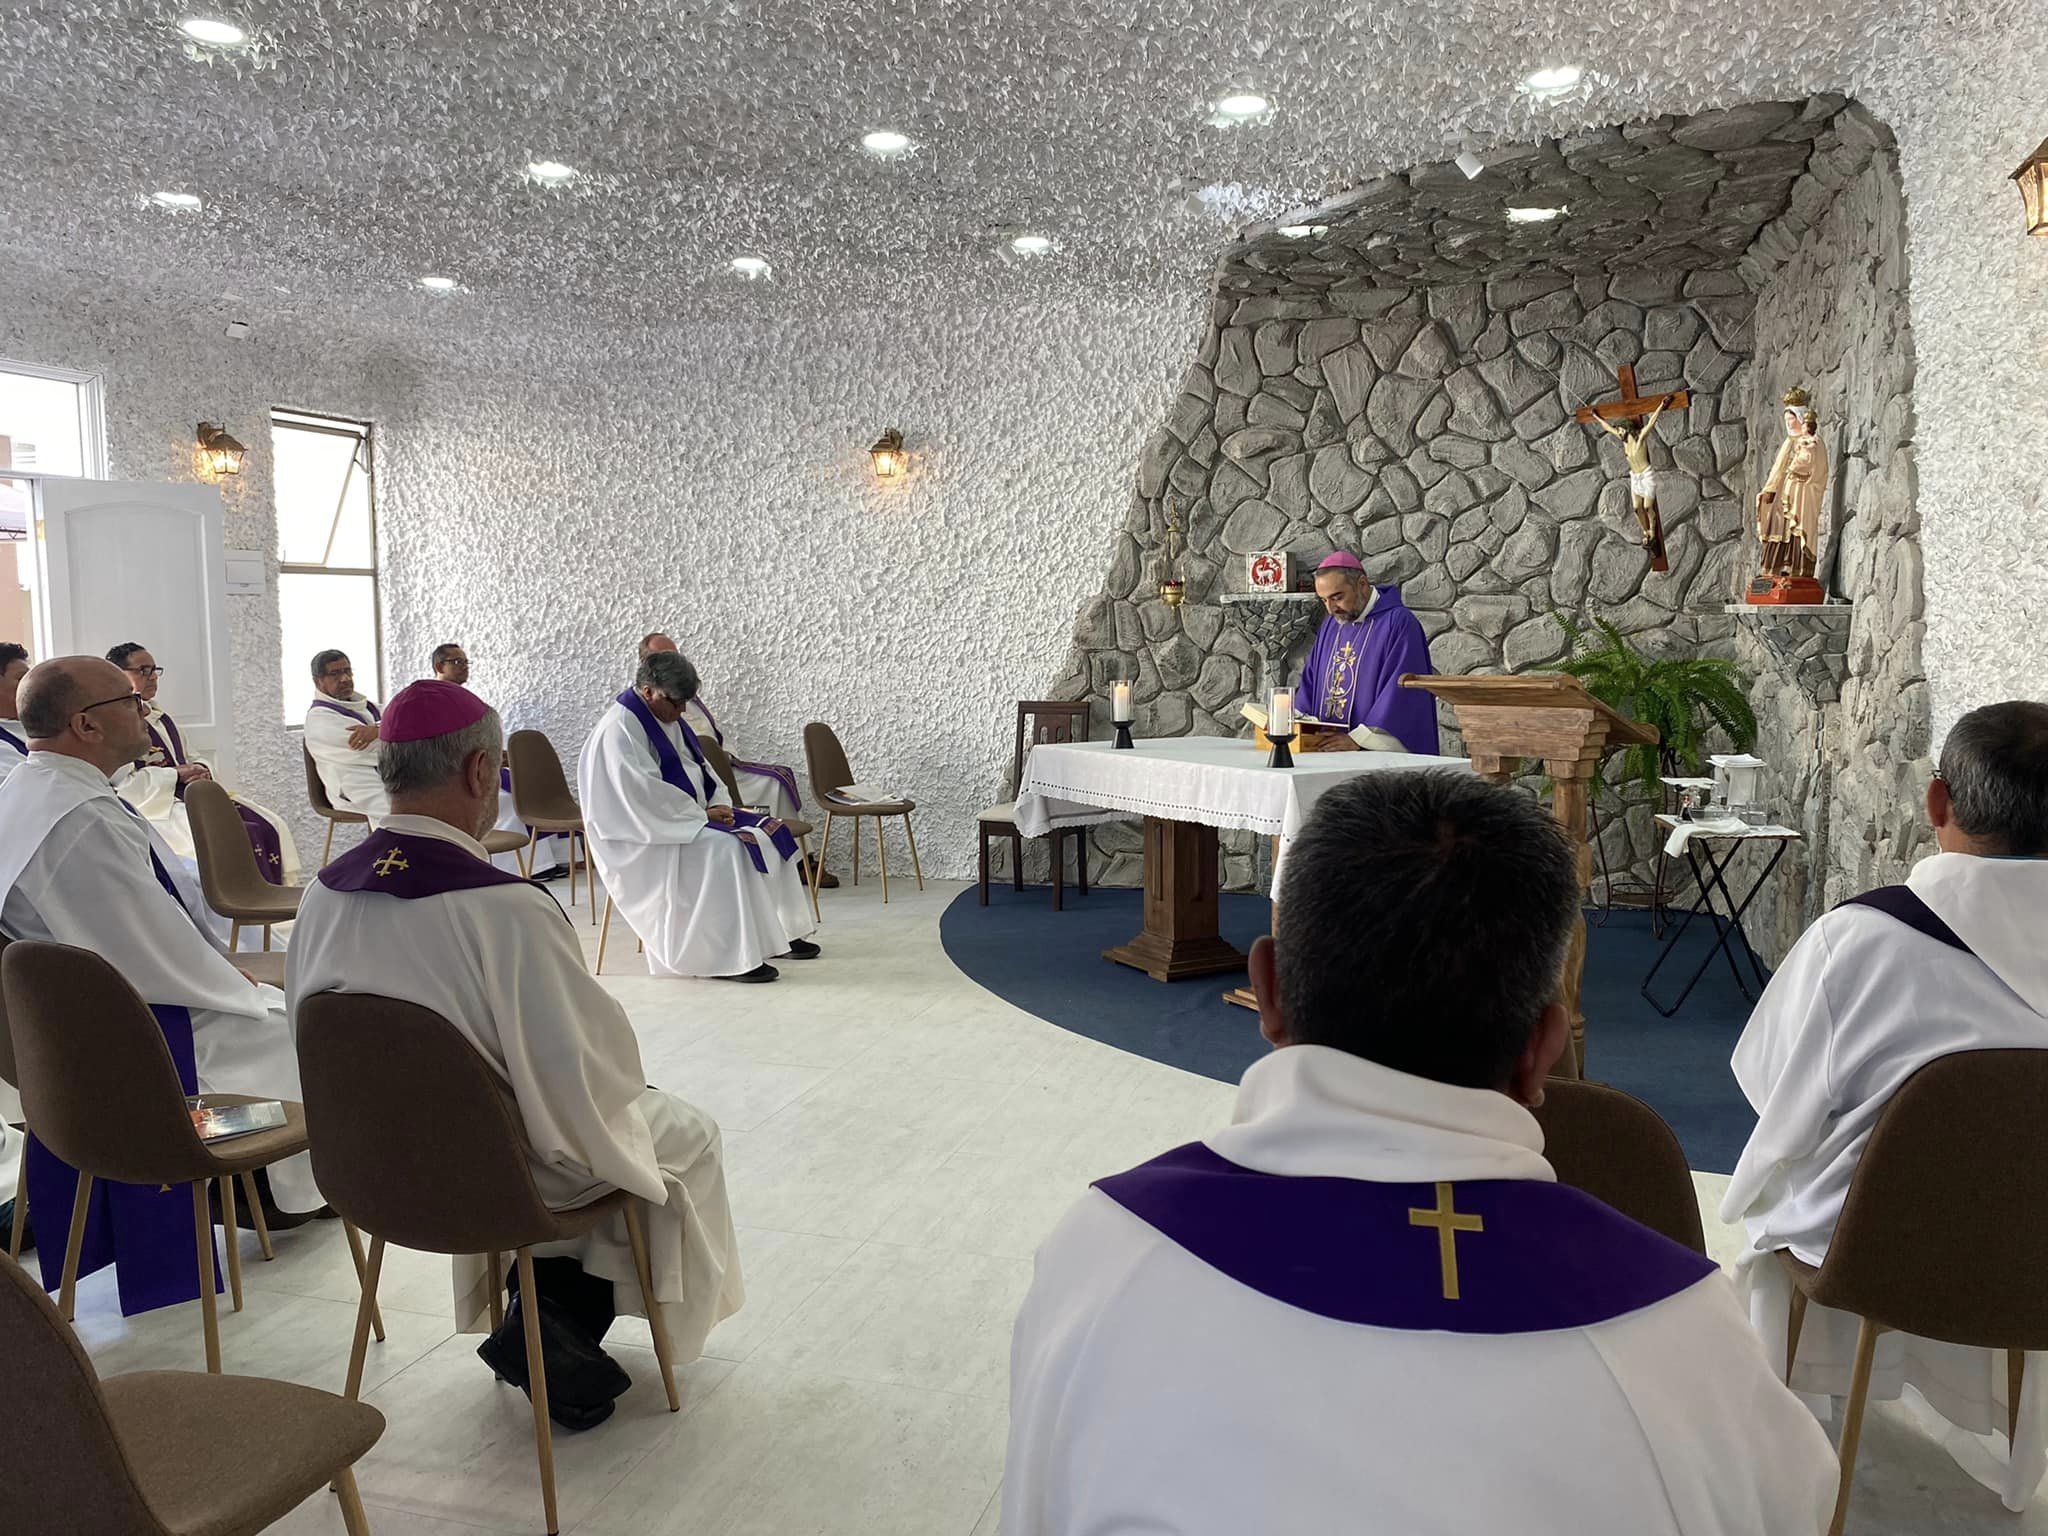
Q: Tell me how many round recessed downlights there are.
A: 11